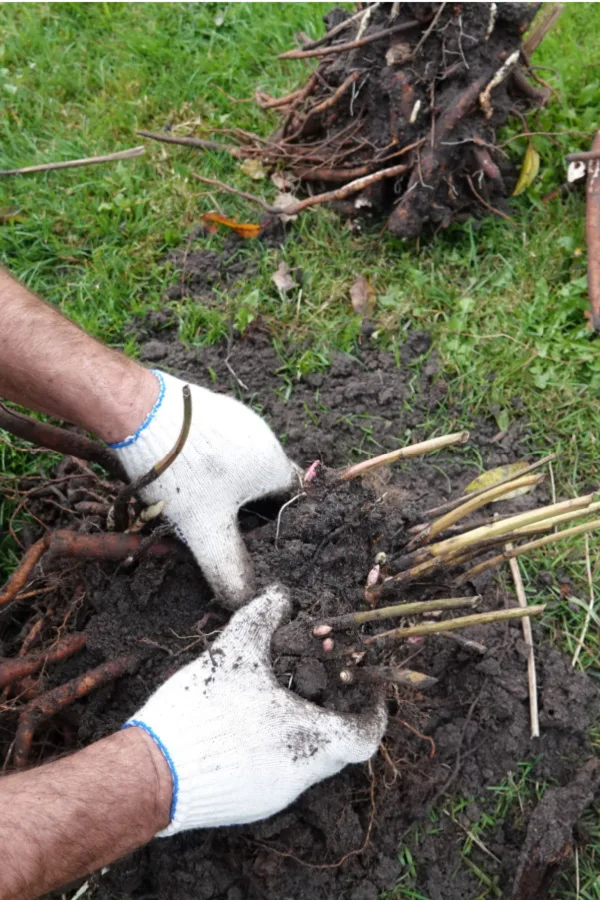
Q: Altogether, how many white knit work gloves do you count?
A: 2